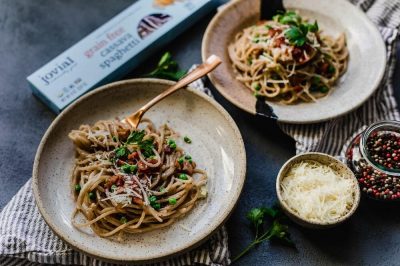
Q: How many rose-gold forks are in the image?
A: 1